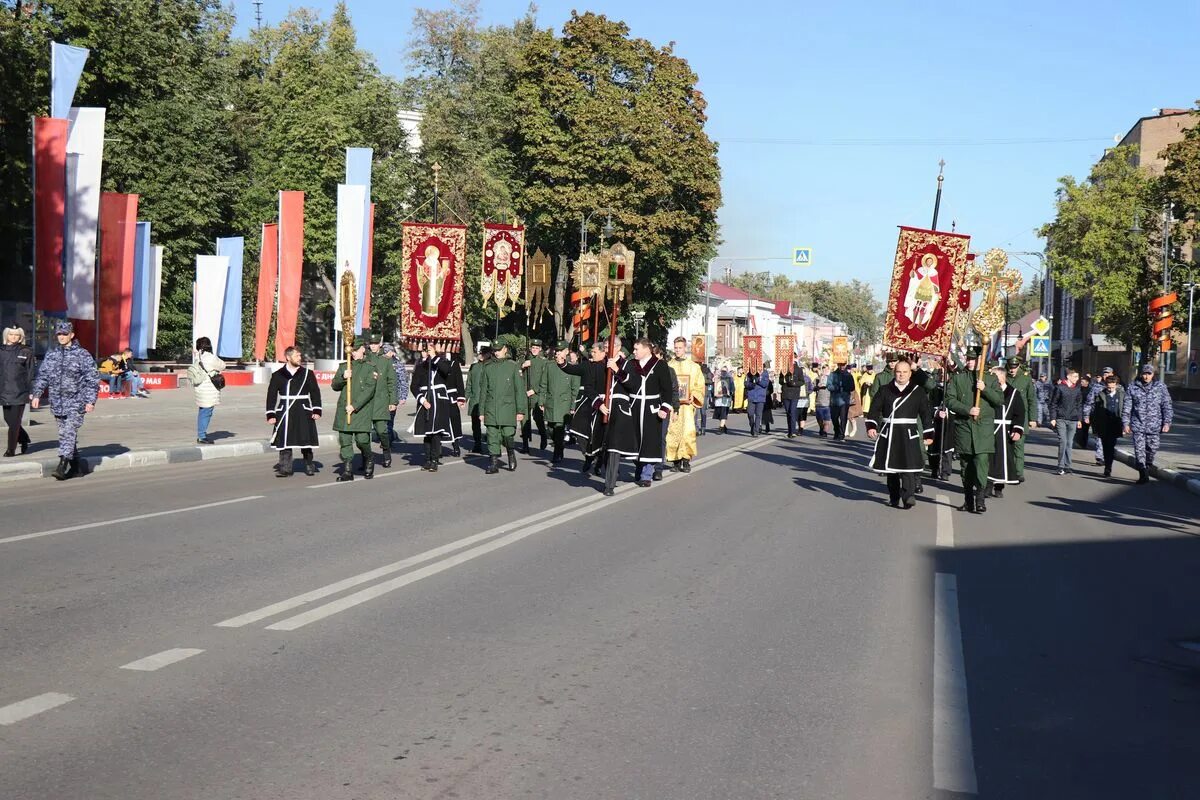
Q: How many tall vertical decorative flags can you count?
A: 13